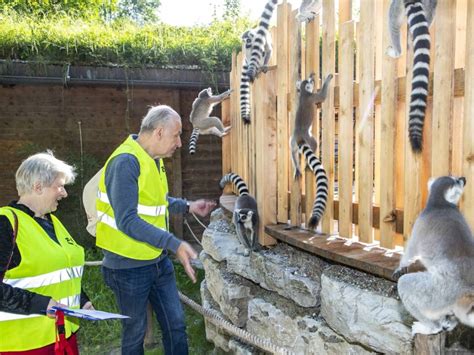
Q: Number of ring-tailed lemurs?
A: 7